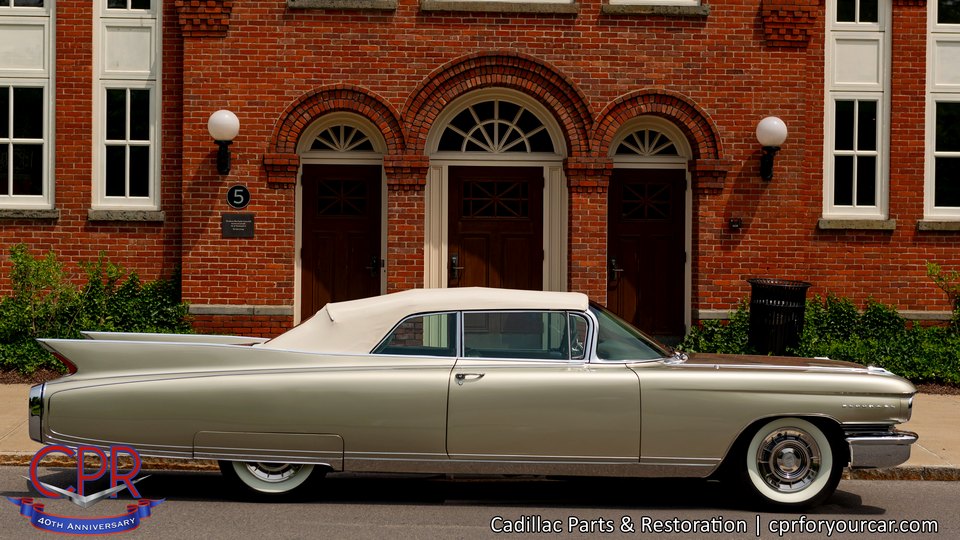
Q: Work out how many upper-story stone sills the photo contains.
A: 3